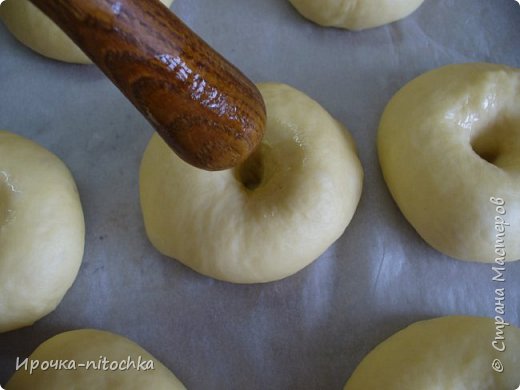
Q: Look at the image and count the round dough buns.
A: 7